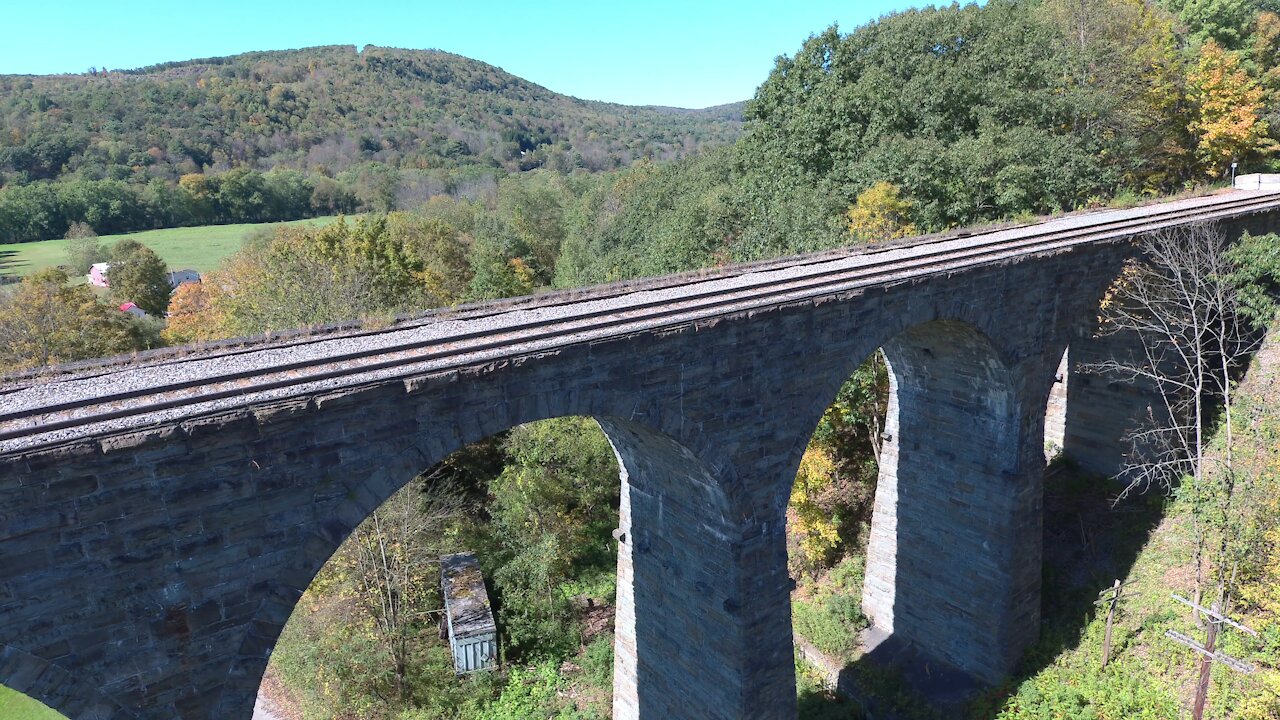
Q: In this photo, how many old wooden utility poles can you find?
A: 2